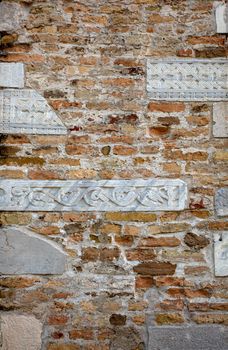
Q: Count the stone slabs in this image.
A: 11